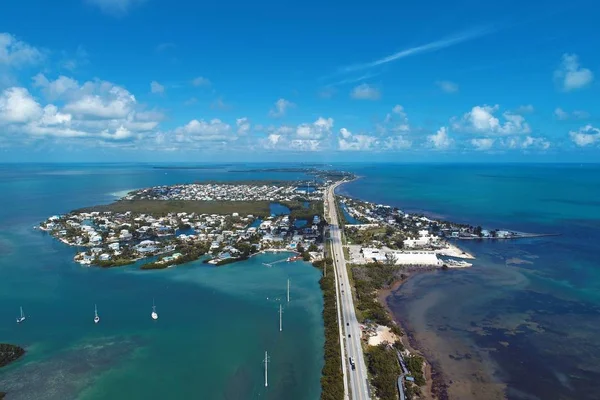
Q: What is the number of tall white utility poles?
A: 3